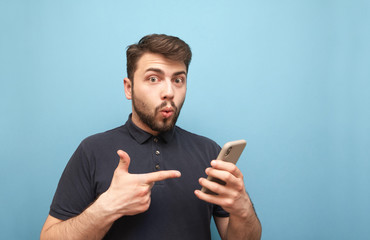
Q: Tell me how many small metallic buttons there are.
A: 3